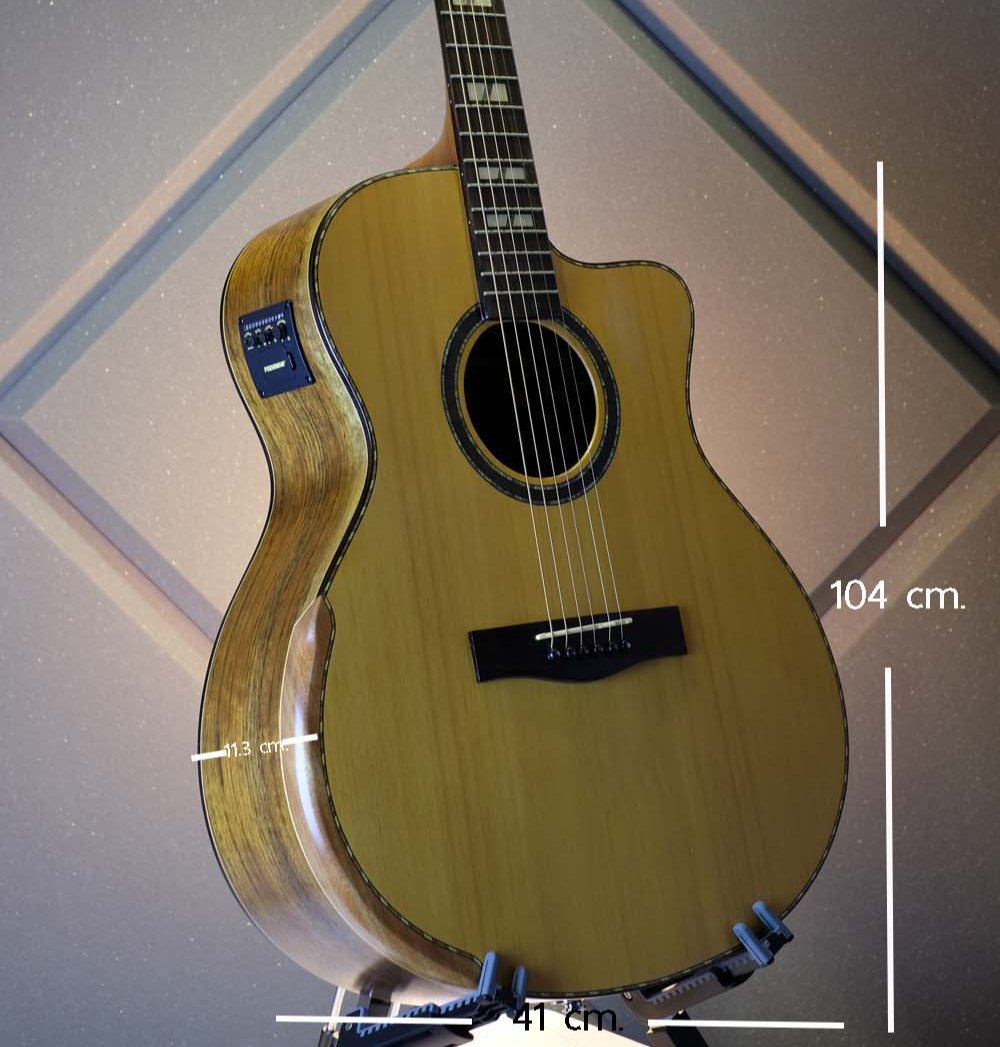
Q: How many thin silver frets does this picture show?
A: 12